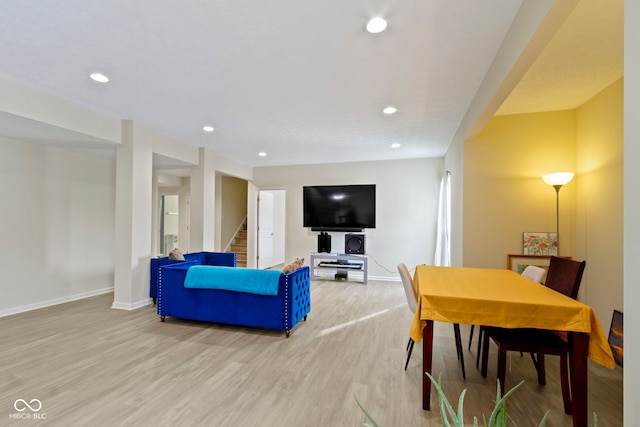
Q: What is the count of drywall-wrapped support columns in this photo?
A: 2